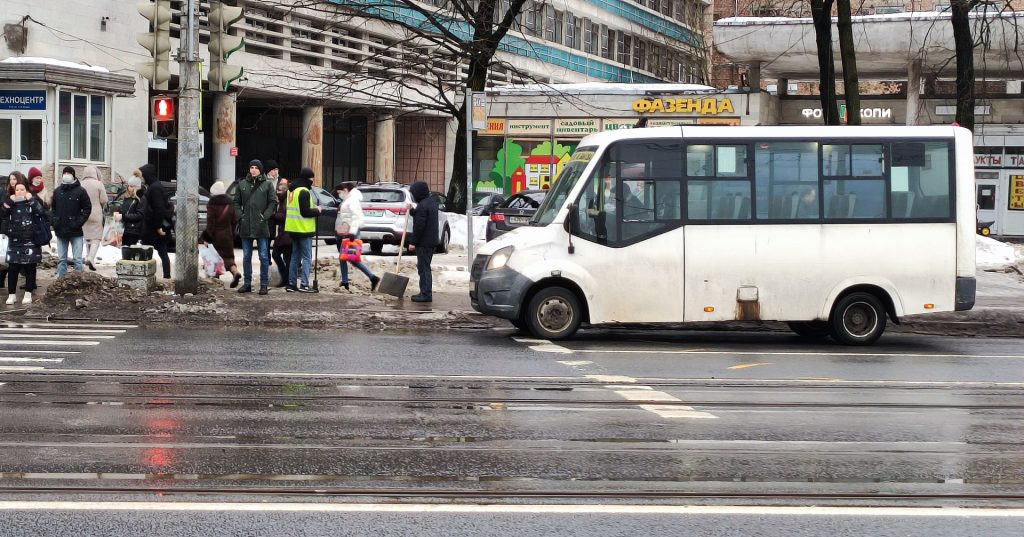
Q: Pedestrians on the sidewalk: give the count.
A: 14